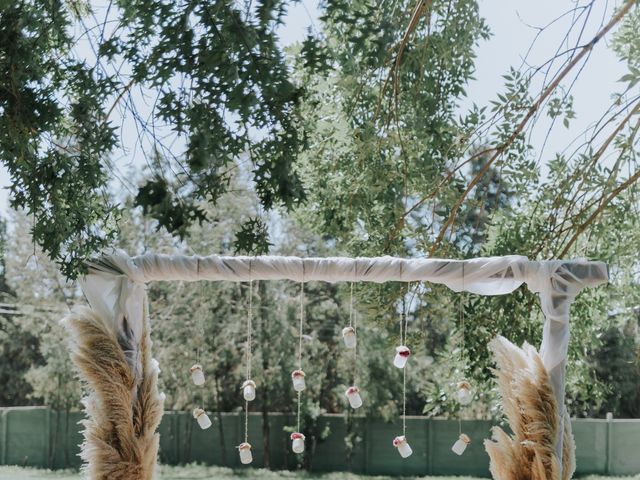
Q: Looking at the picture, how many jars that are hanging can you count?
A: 12